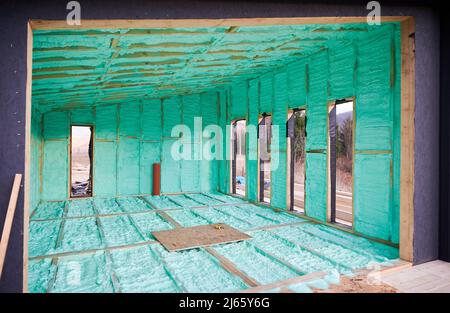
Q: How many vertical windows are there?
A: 5